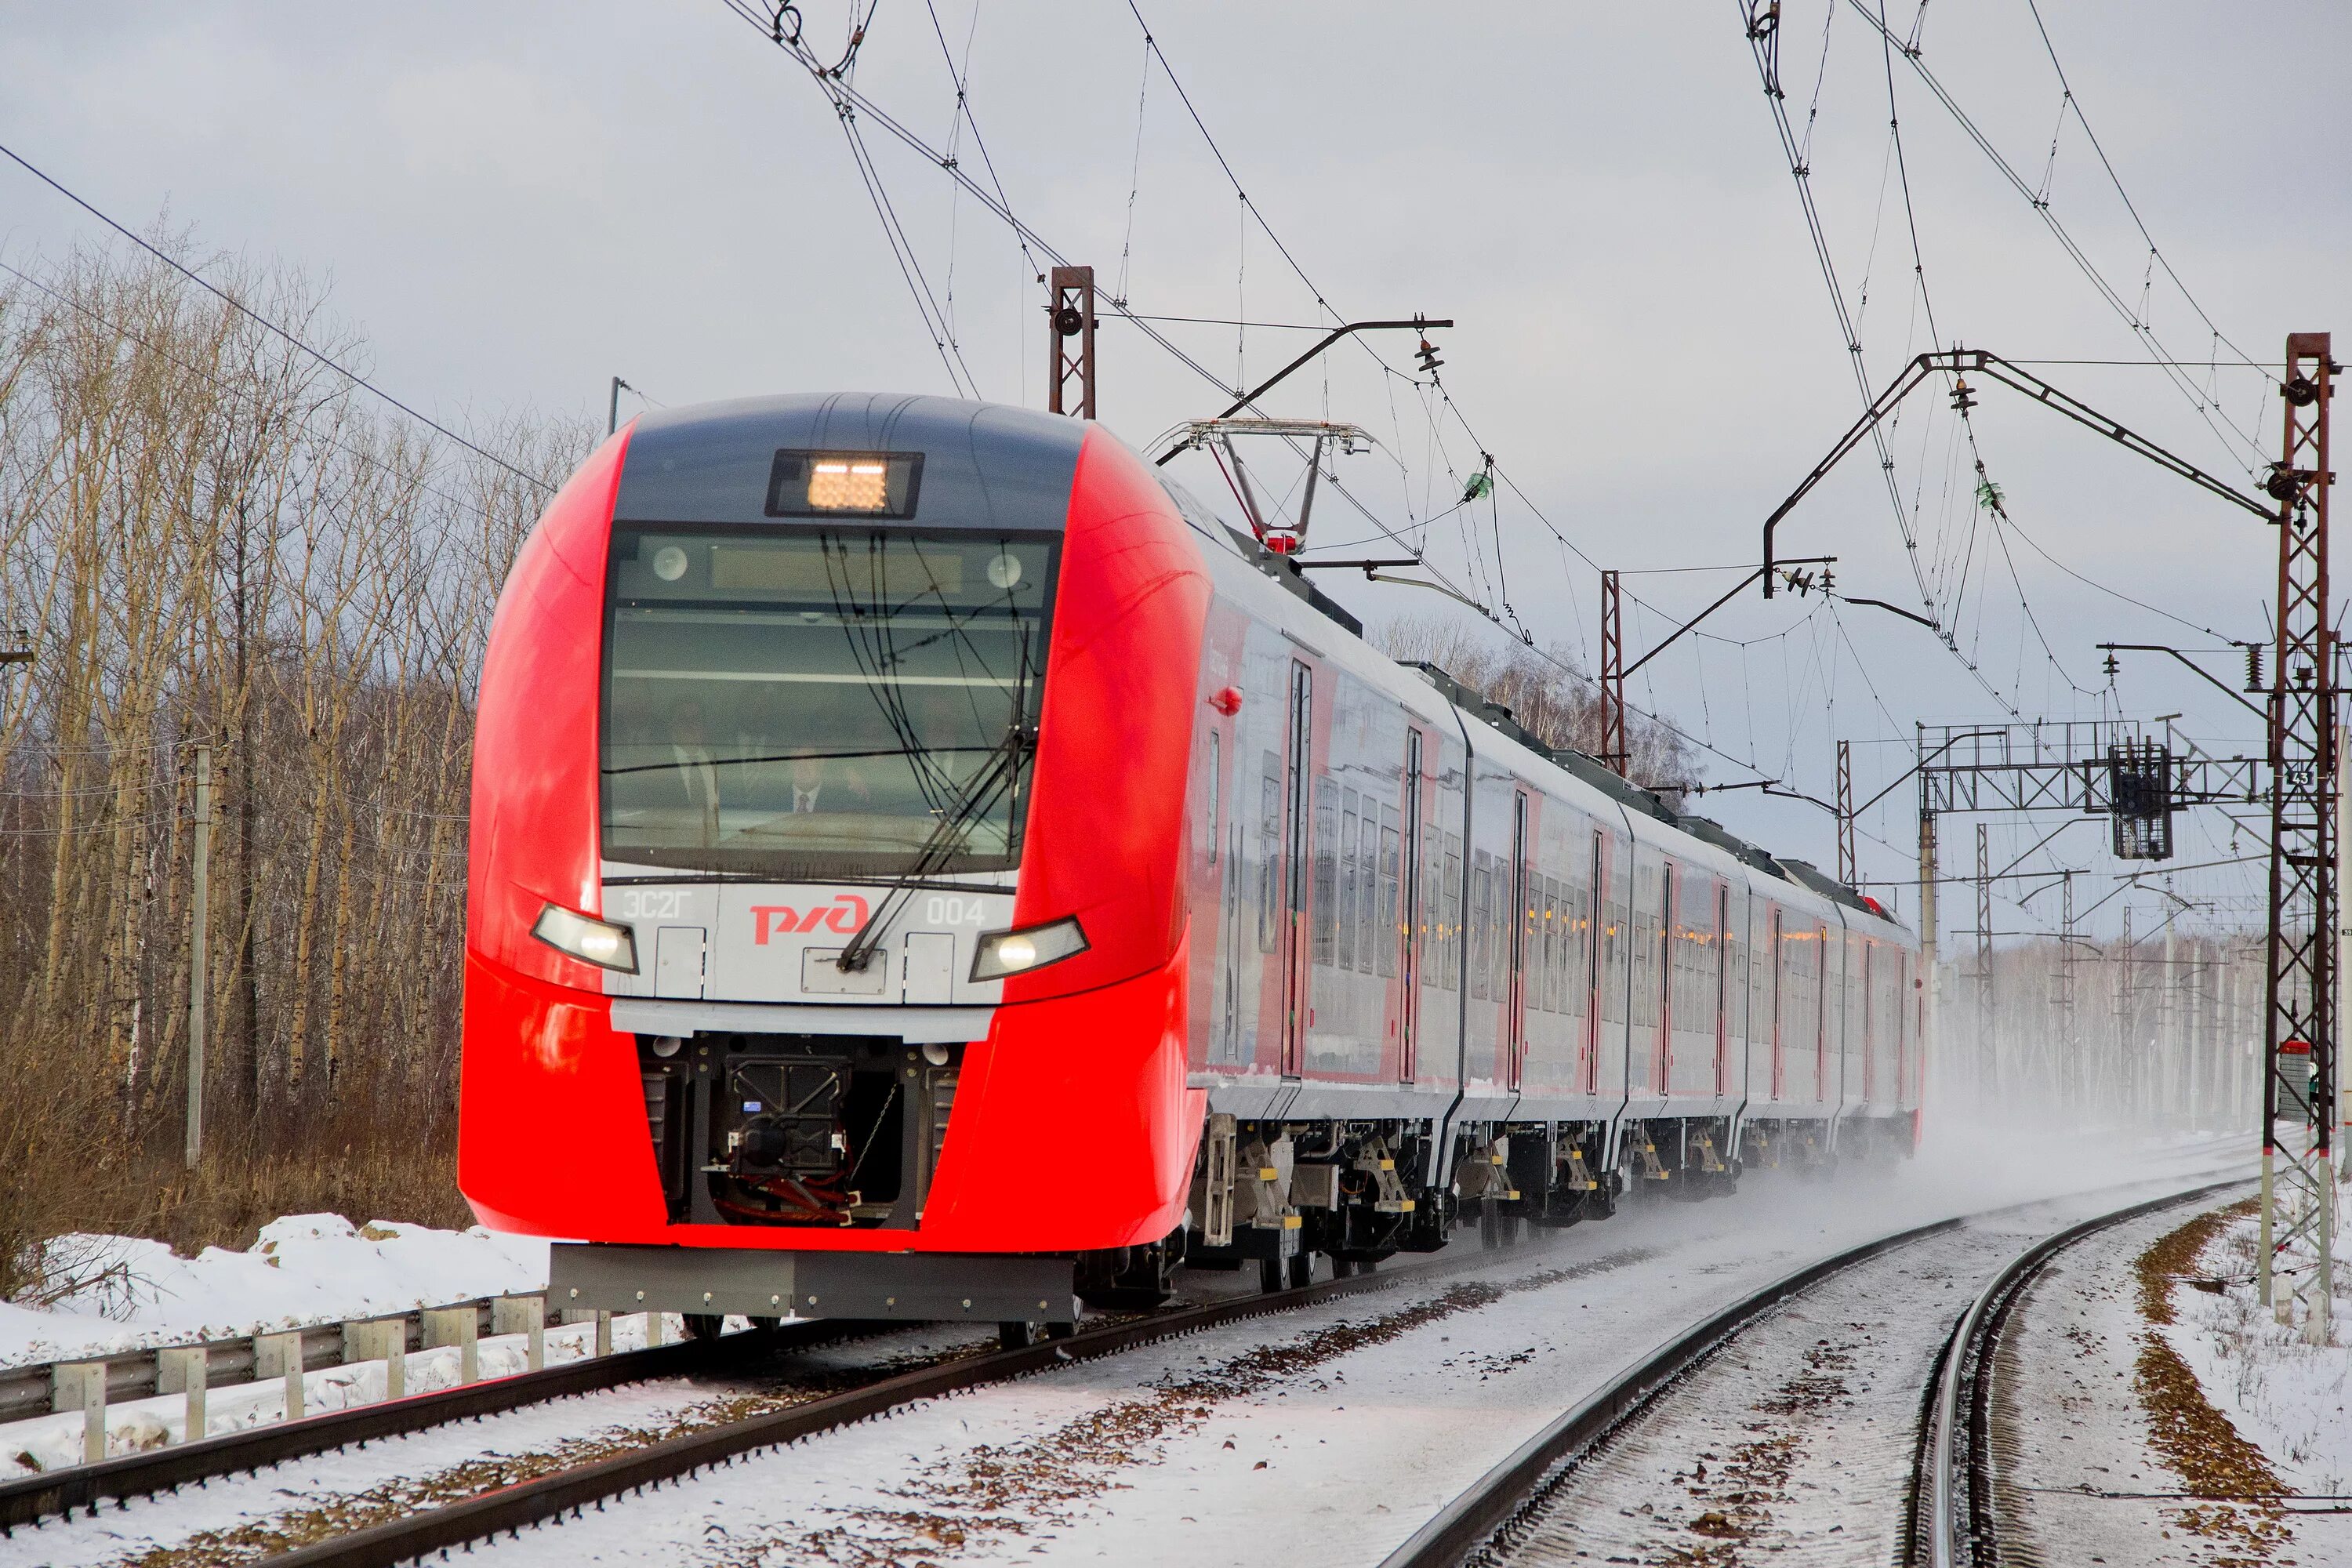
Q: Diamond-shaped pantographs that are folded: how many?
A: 0